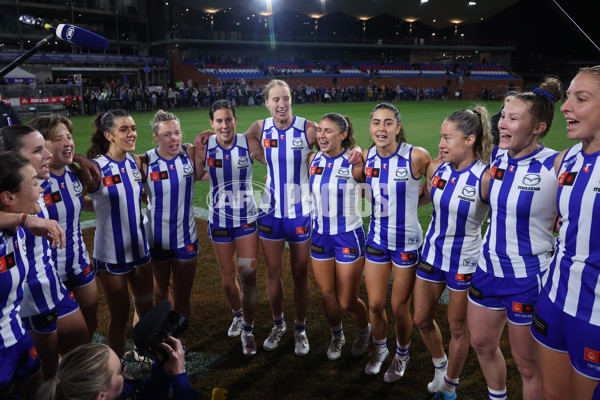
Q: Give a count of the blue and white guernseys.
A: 12